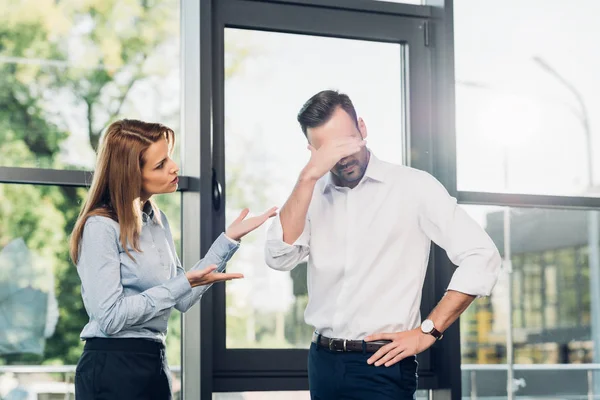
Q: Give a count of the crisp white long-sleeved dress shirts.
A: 1